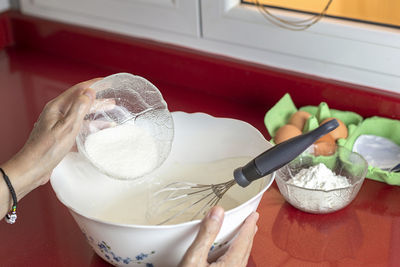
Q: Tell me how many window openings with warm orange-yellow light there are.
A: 1